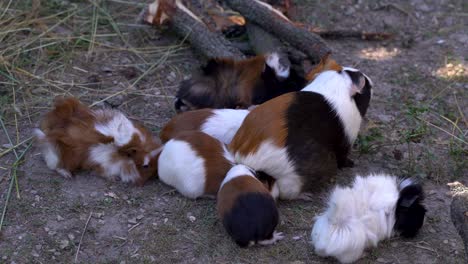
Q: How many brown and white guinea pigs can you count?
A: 3